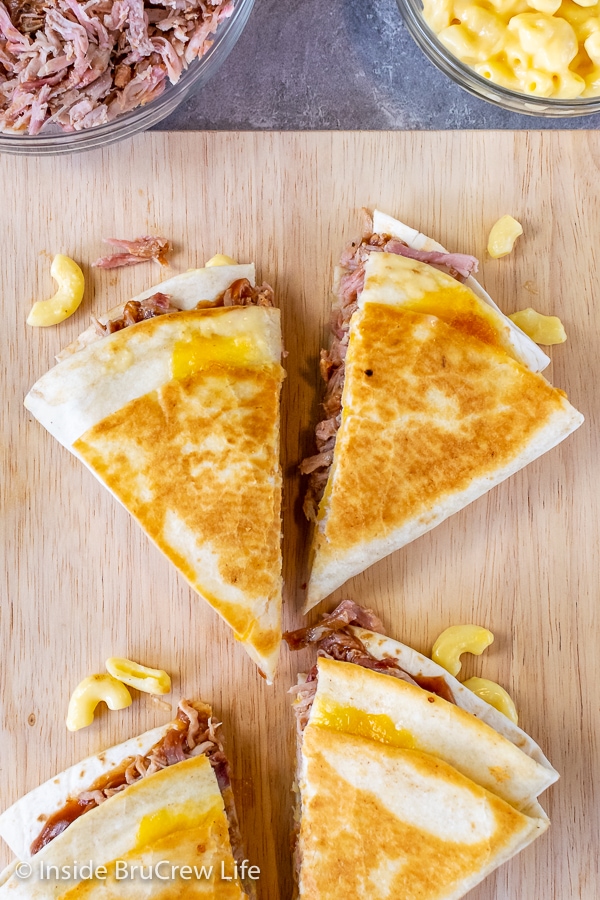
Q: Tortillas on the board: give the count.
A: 4